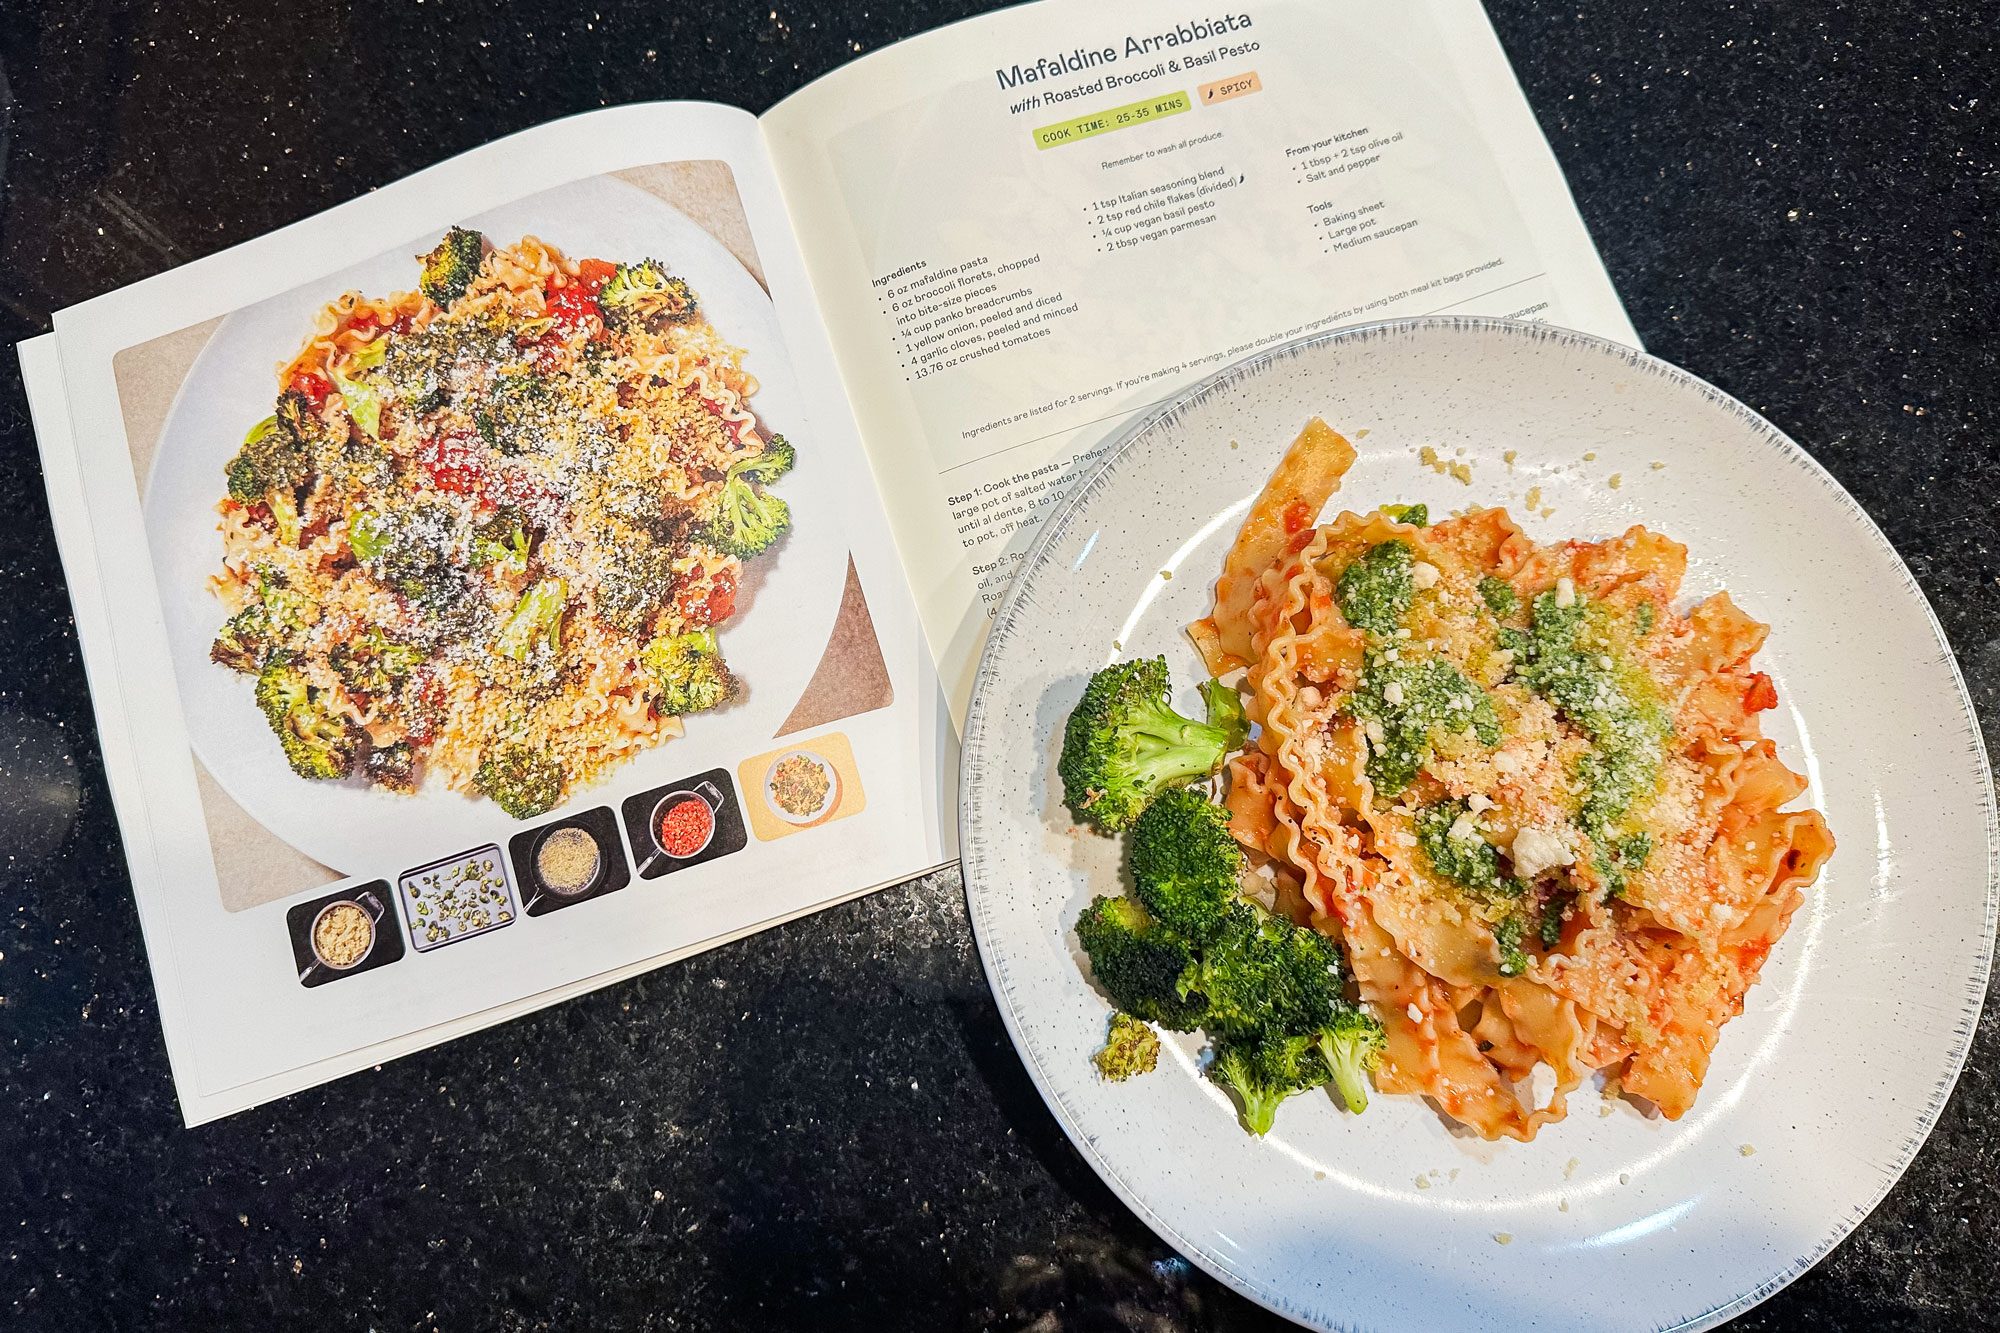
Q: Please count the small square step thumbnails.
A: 5